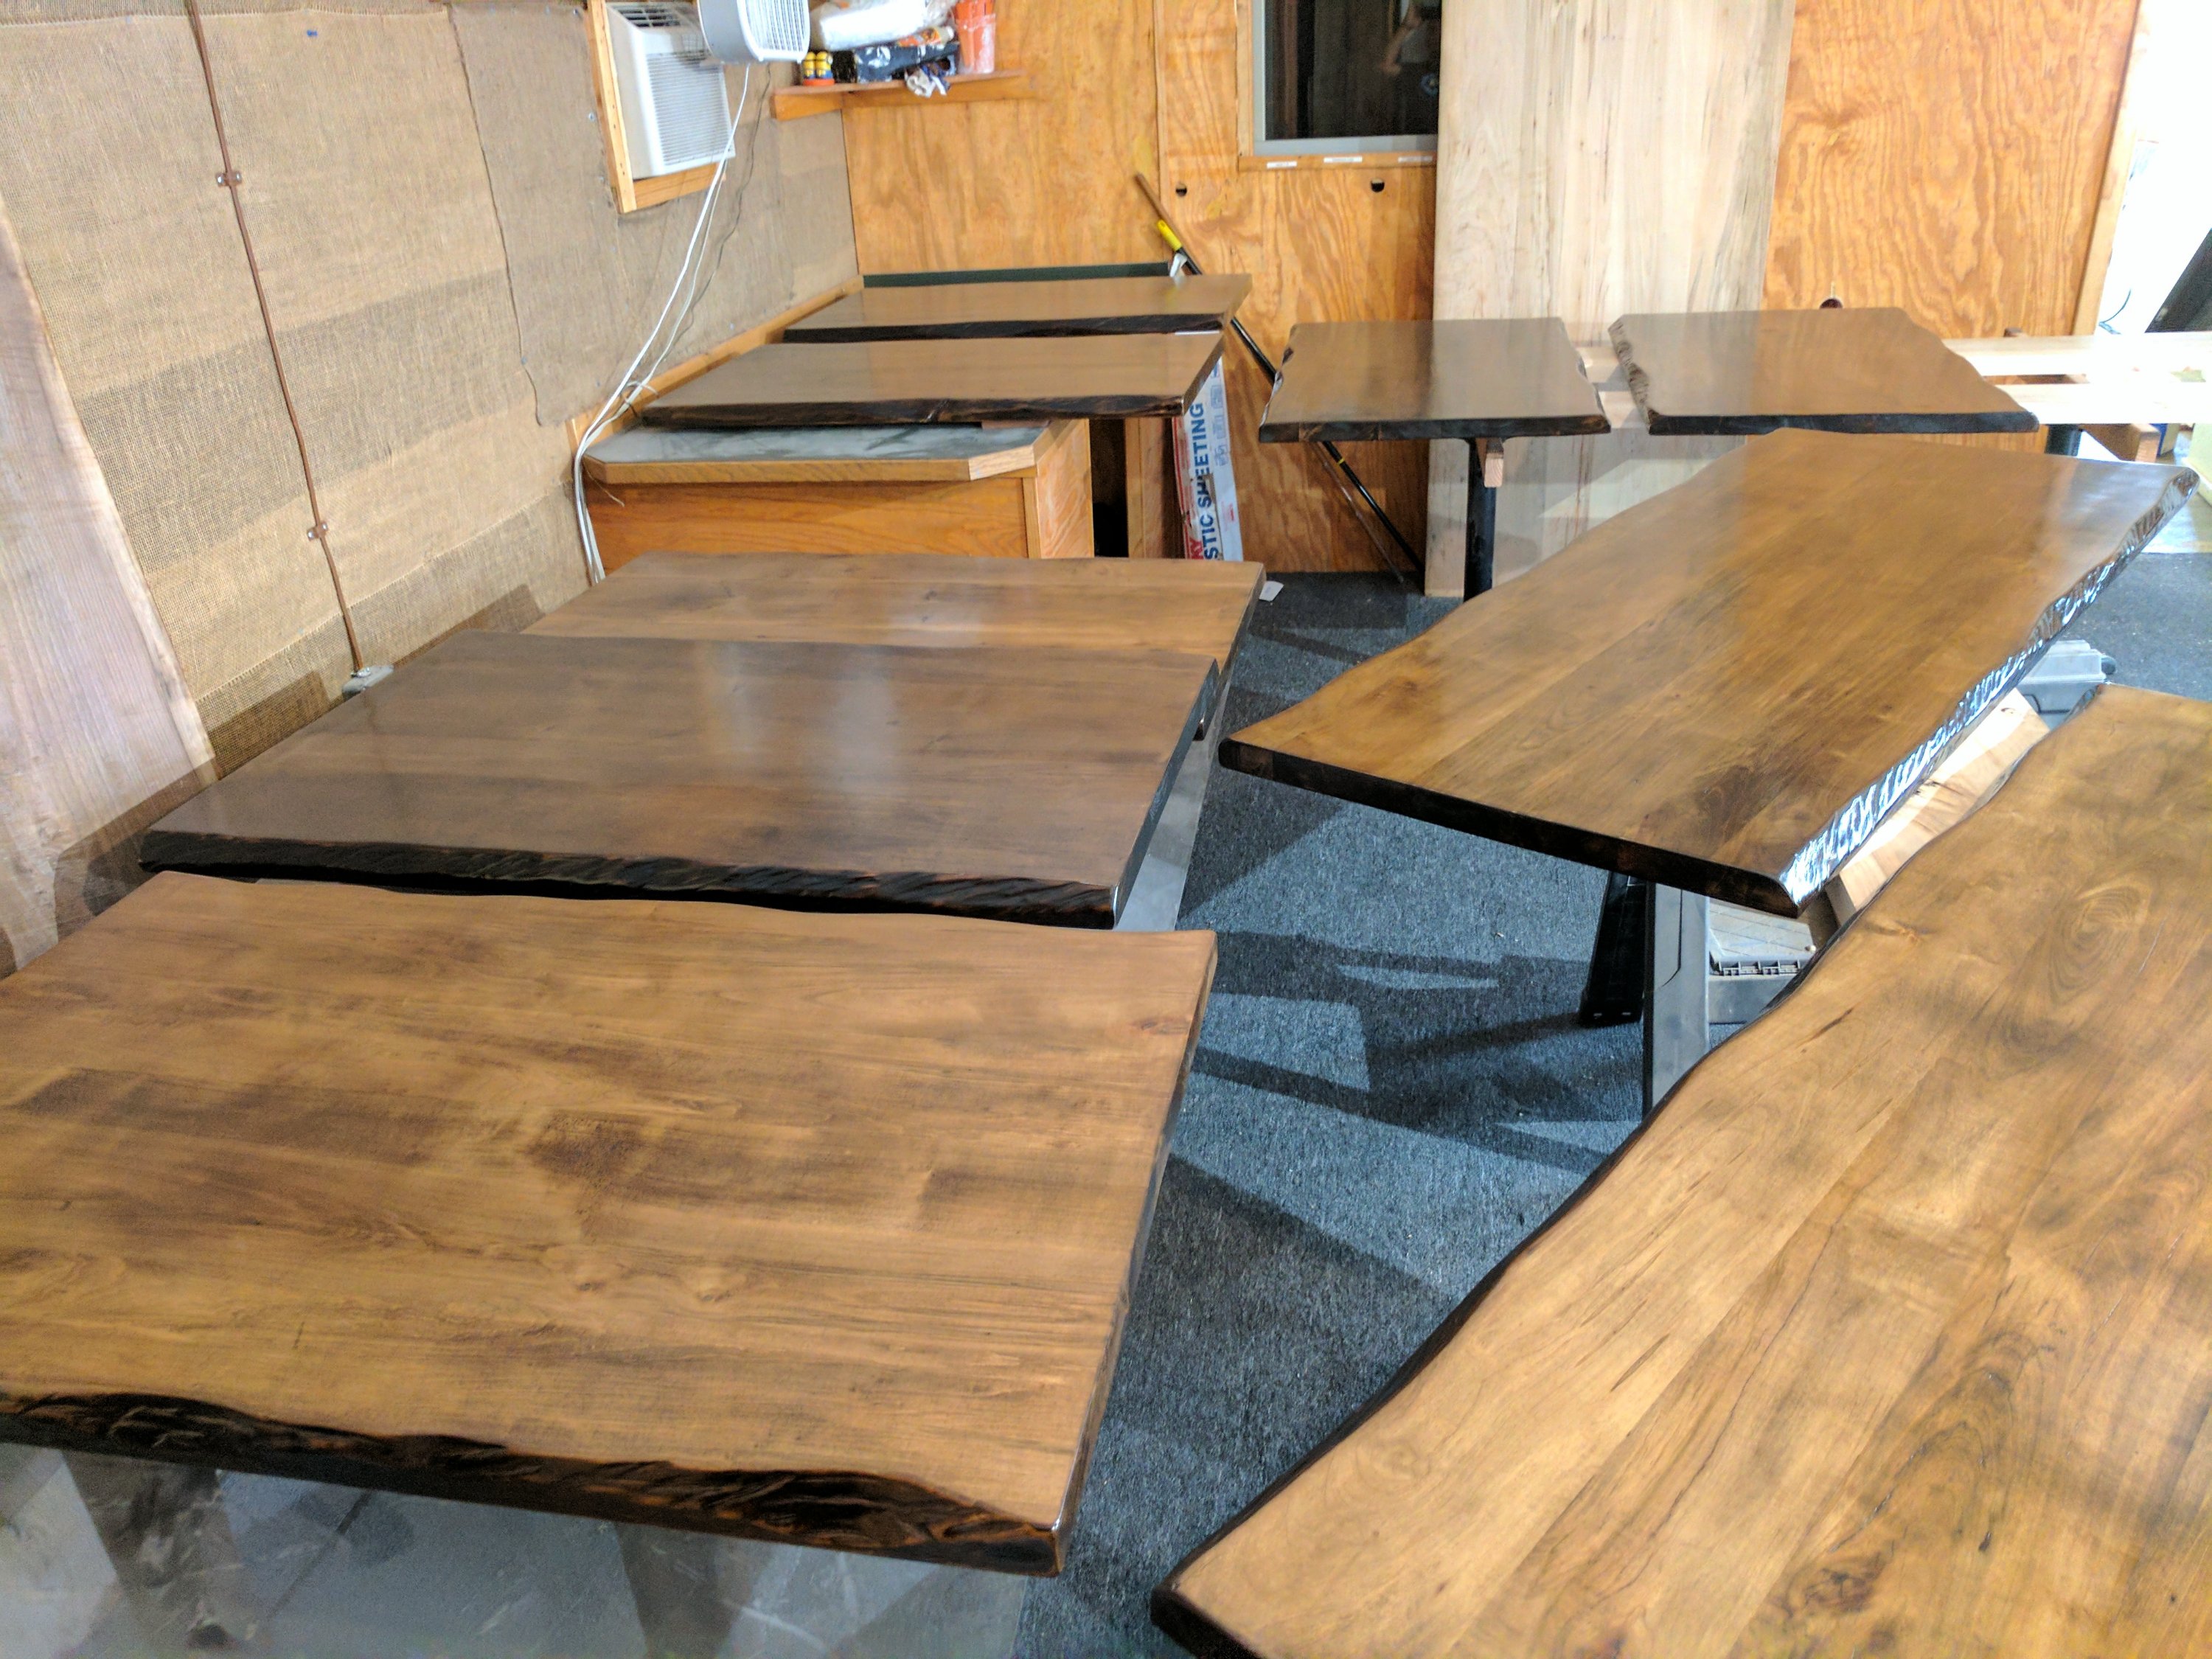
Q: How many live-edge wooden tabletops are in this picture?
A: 9